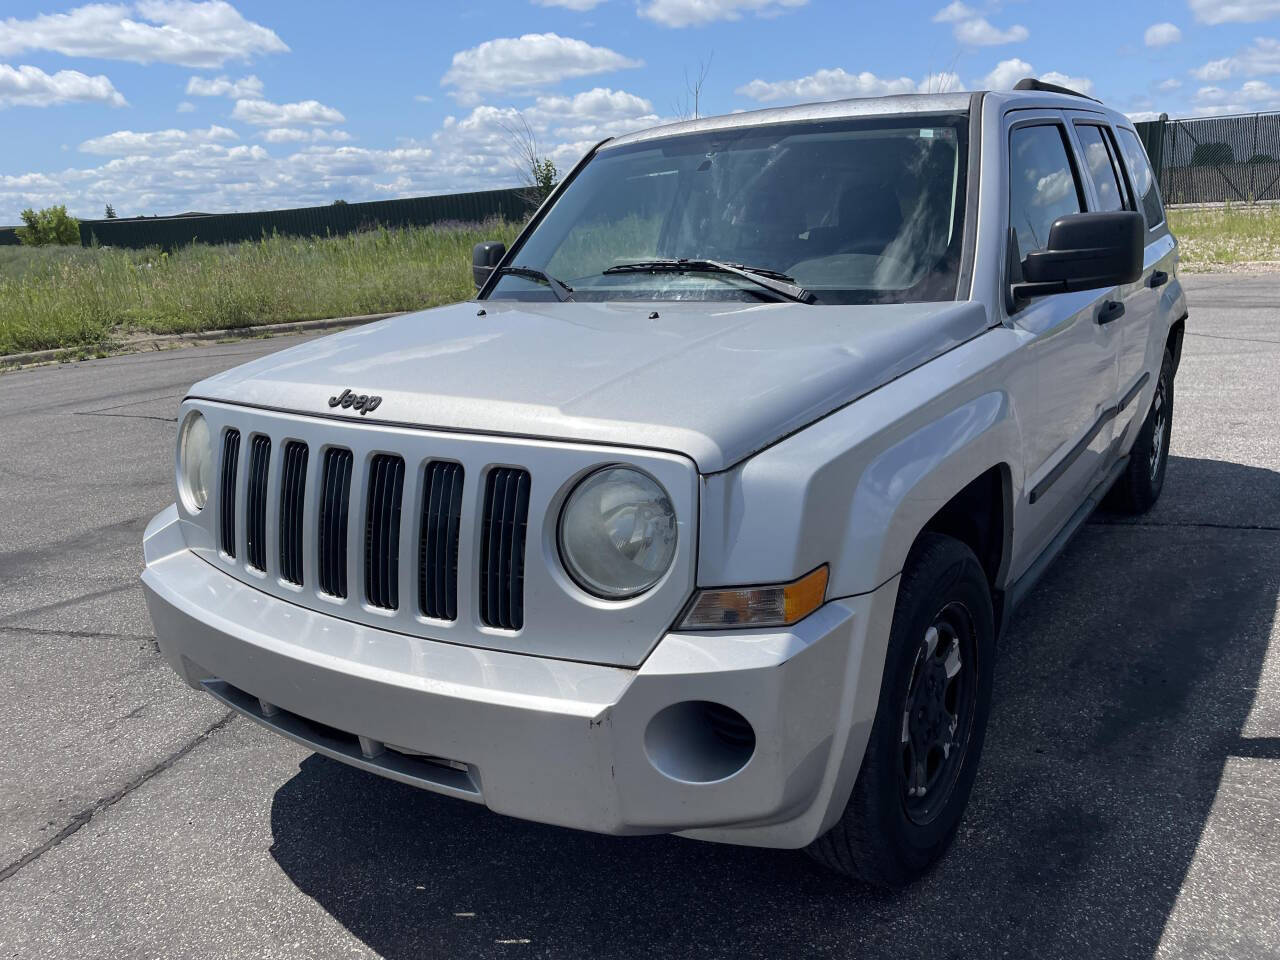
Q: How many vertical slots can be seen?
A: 7